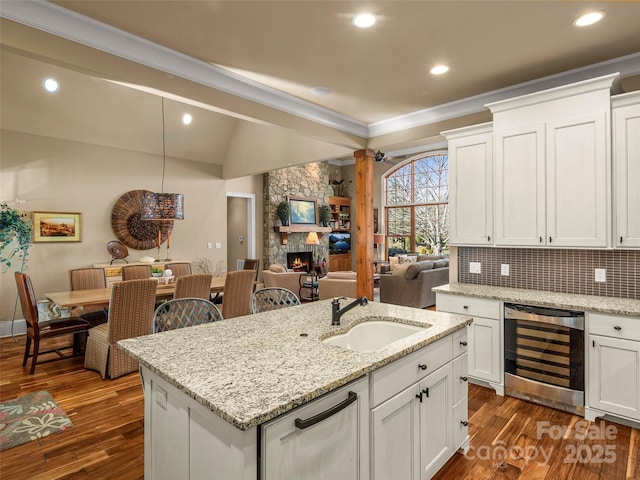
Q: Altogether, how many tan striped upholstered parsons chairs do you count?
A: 6